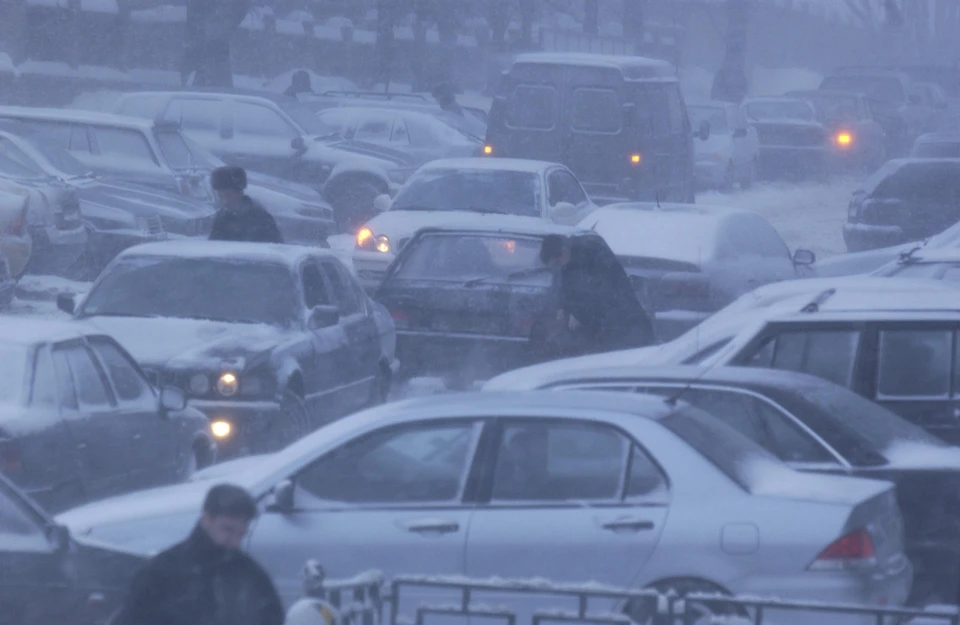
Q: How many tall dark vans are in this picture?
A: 1